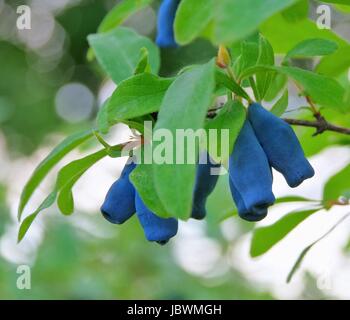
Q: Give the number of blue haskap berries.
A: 6